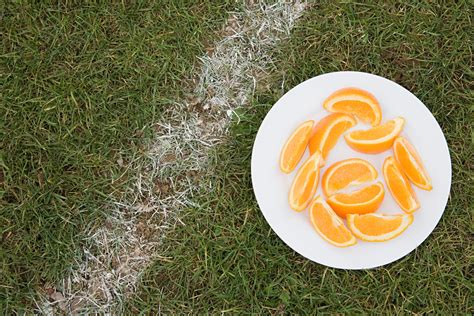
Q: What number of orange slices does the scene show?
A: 11